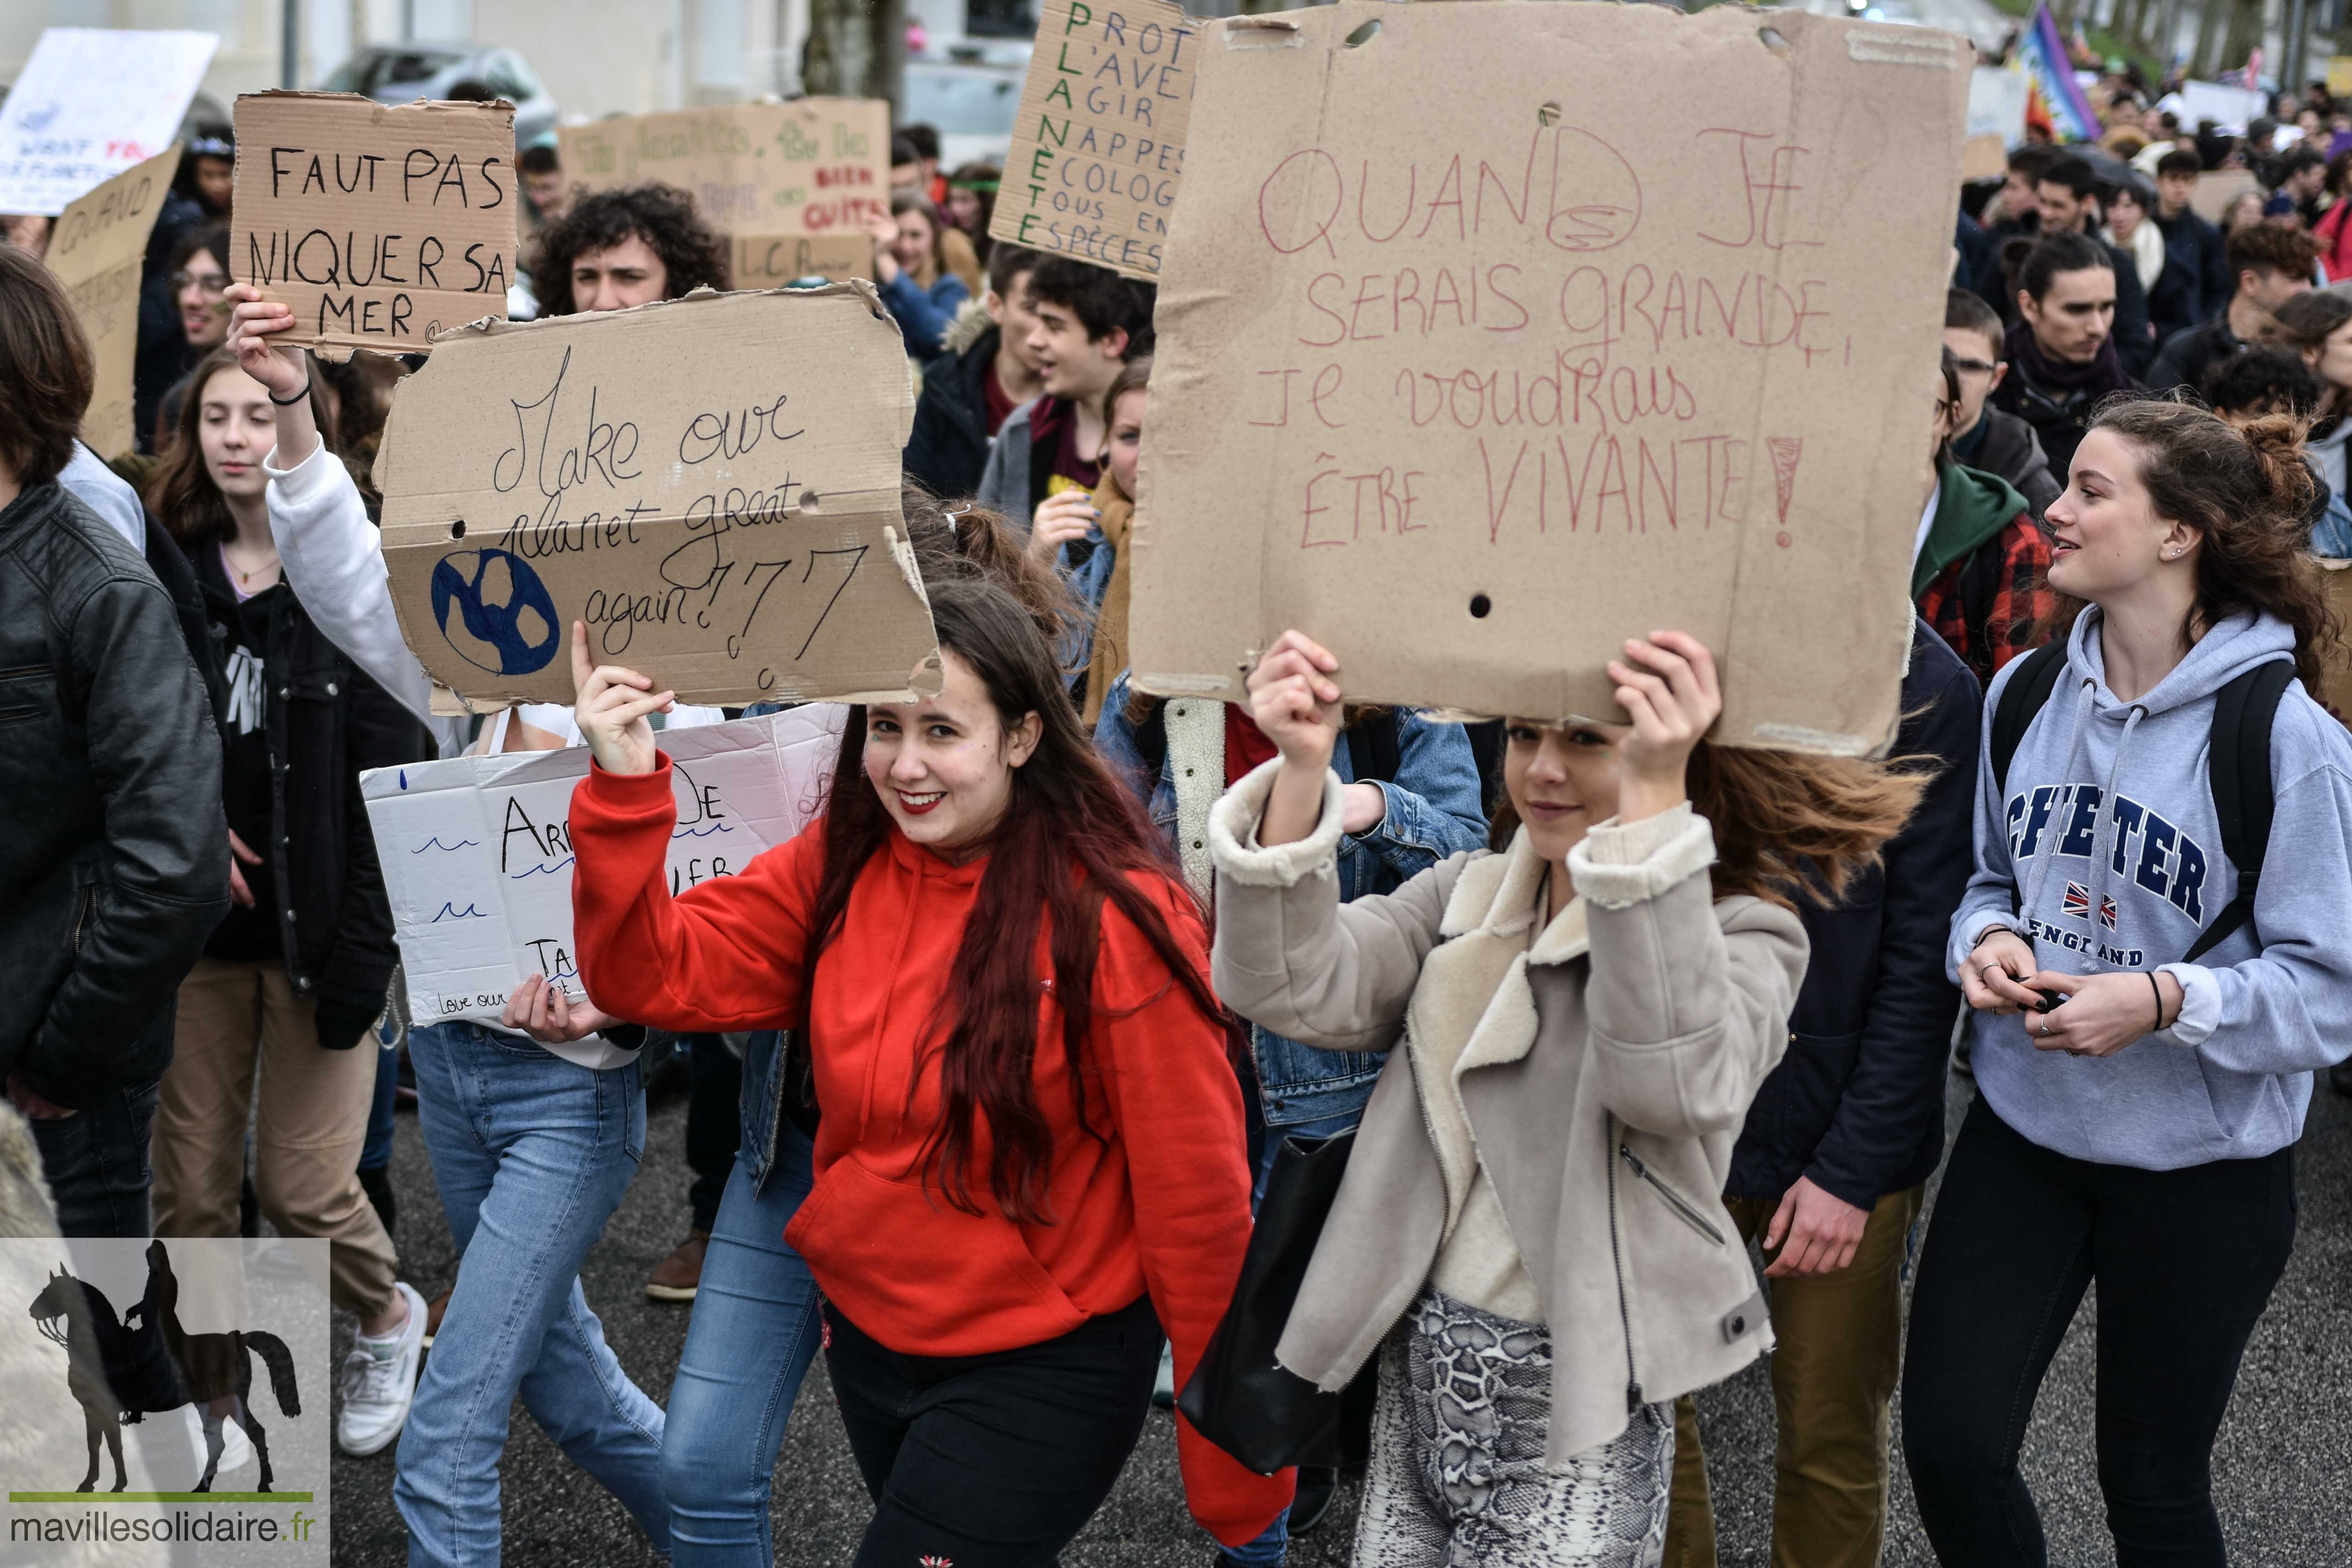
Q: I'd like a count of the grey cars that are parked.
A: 1